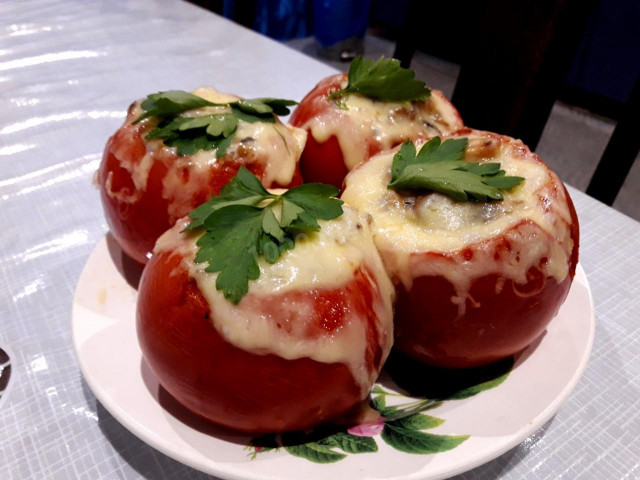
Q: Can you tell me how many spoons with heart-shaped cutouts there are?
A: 0